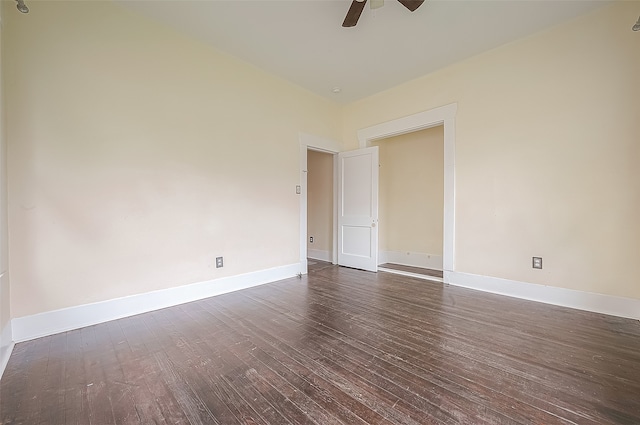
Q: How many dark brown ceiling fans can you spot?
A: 1